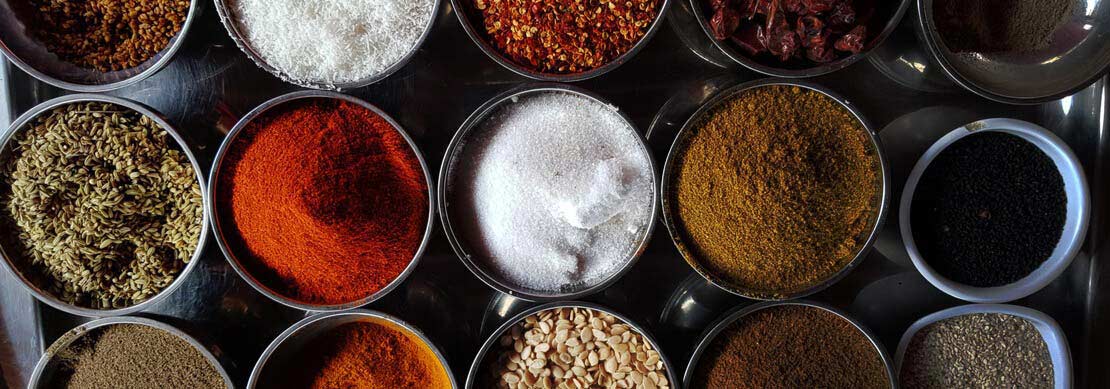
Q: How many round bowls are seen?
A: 14